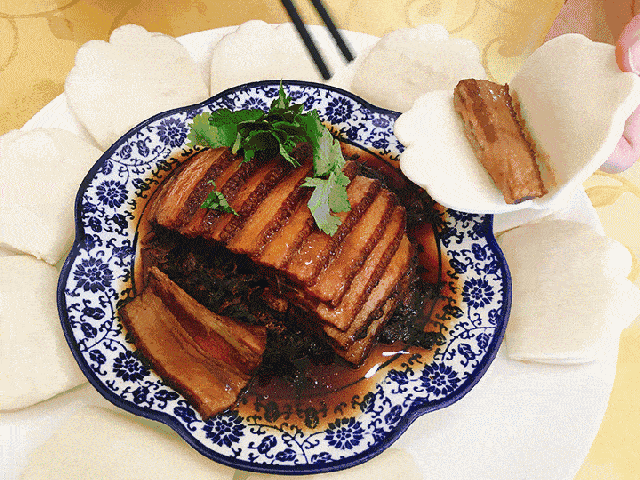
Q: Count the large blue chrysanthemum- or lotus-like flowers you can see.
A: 10